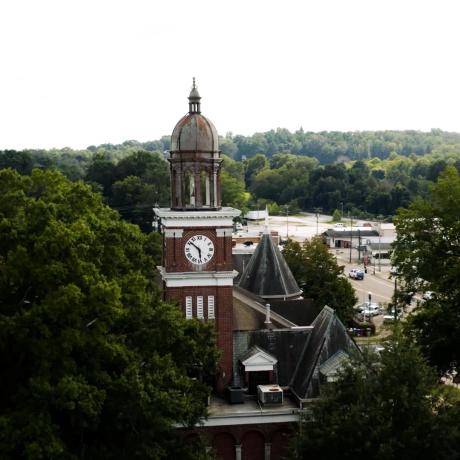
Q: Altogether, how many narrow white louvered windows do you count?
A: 3